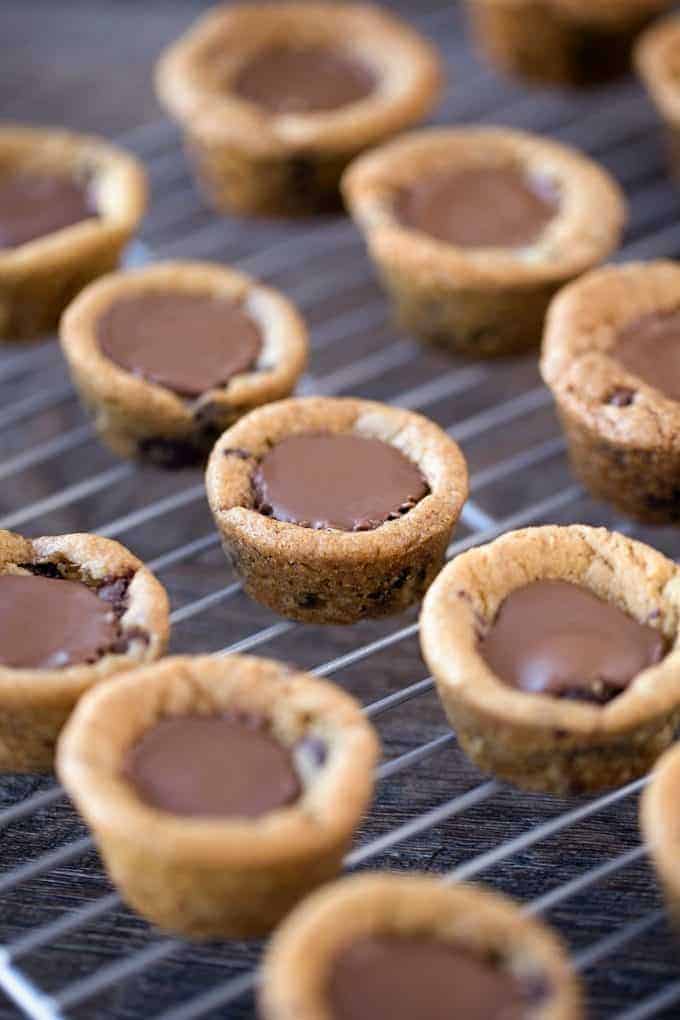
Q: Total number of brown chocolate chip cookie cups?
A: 13